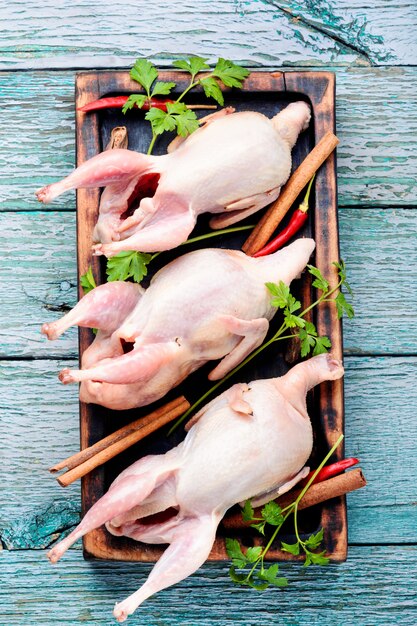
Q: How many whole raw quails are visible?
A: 3